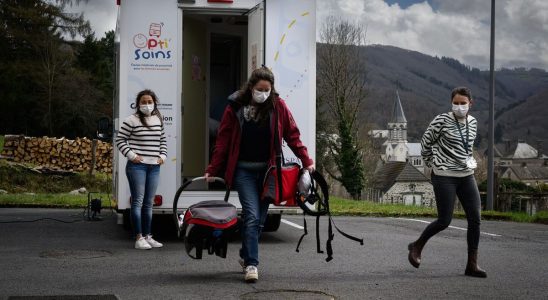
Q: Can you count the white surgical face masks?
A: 3